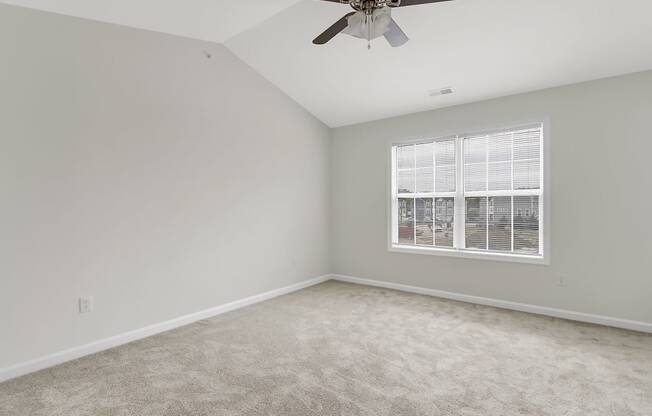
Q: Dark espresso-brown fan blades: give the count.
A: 3